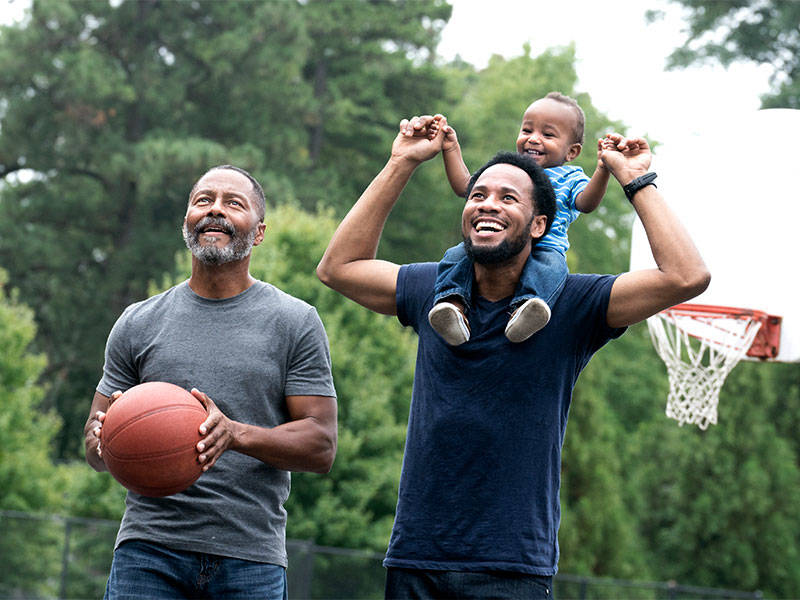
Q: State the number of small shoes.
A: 2